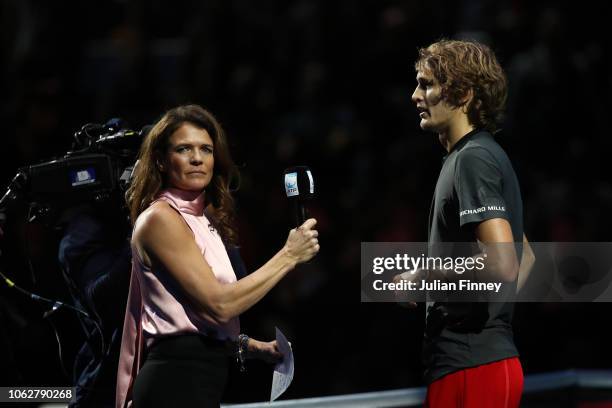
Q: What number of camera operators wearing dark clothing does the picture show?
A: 1